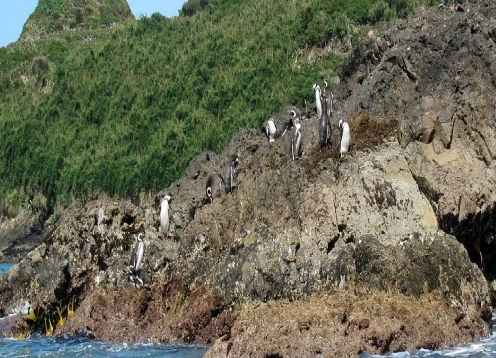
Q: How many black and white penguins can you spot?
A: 12